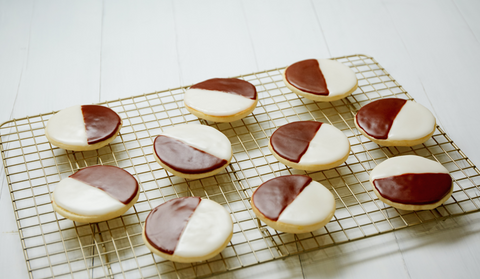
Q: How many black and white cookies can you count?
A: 10